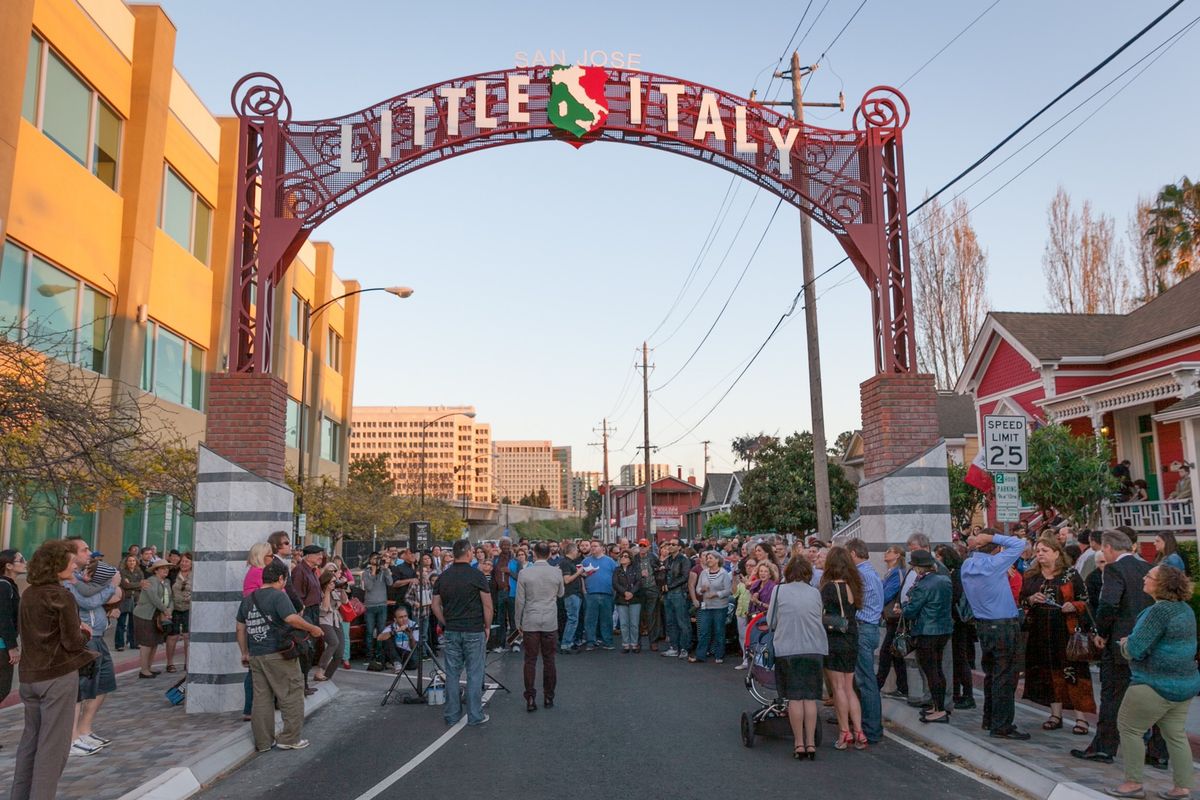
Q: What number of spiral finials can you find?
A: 2